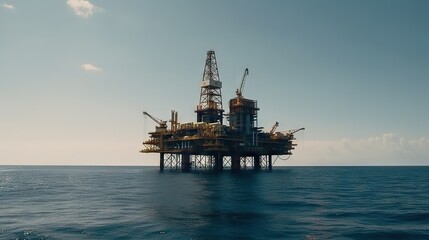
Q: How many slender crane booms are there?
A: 4